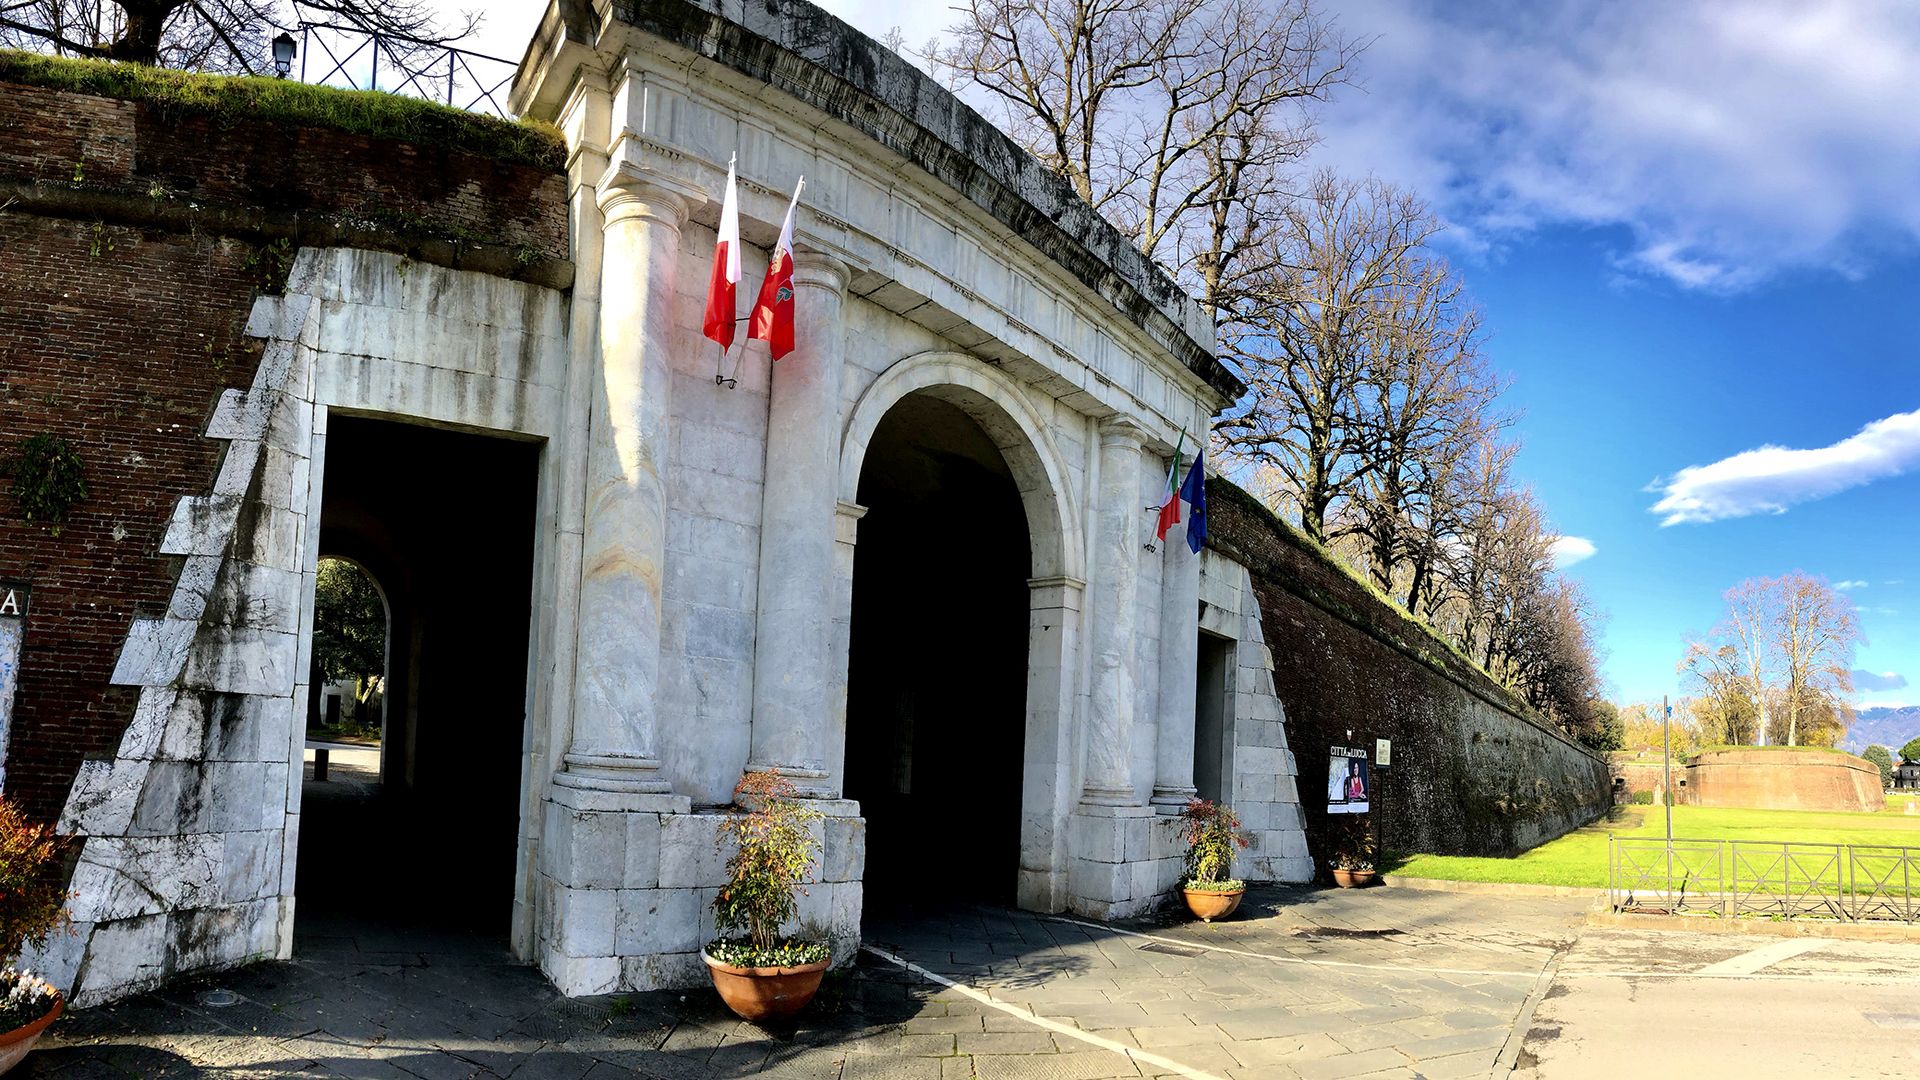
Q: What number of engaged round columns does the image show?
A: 4